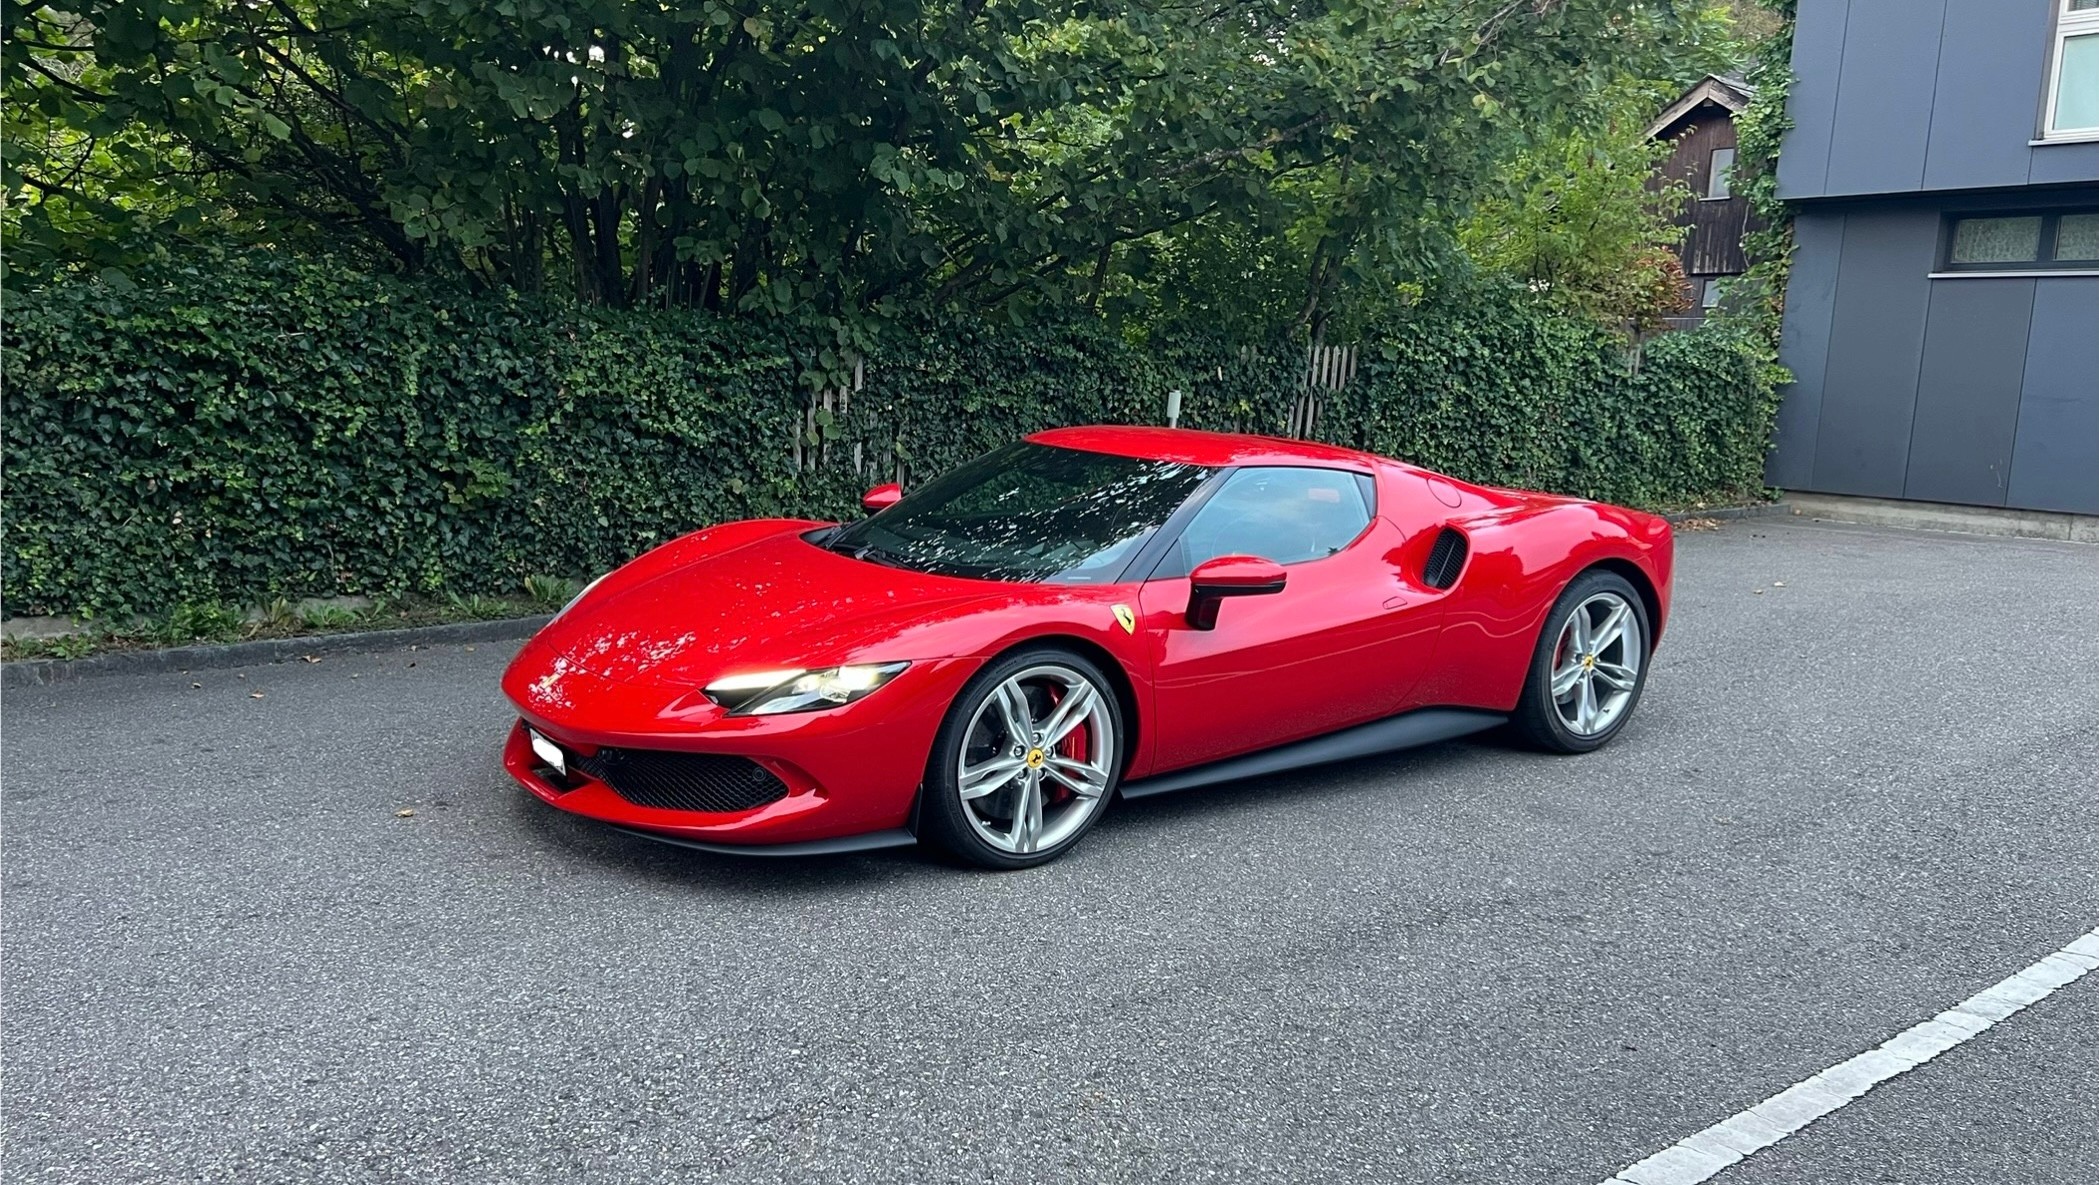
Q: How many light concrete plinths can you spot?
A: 1